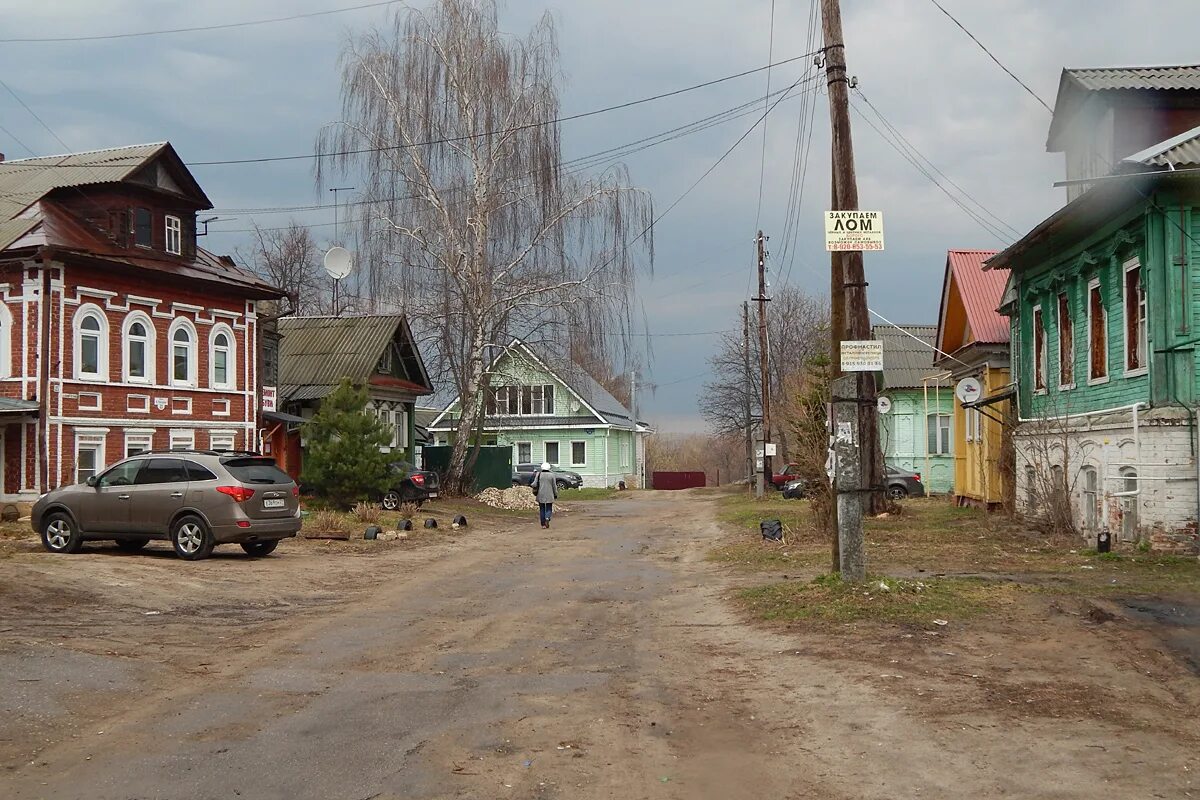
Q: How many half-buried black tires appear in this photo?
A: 4